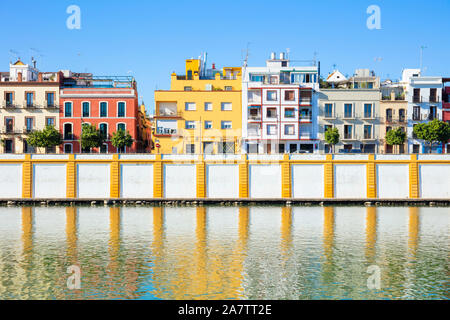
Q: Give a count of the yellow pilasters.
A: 10